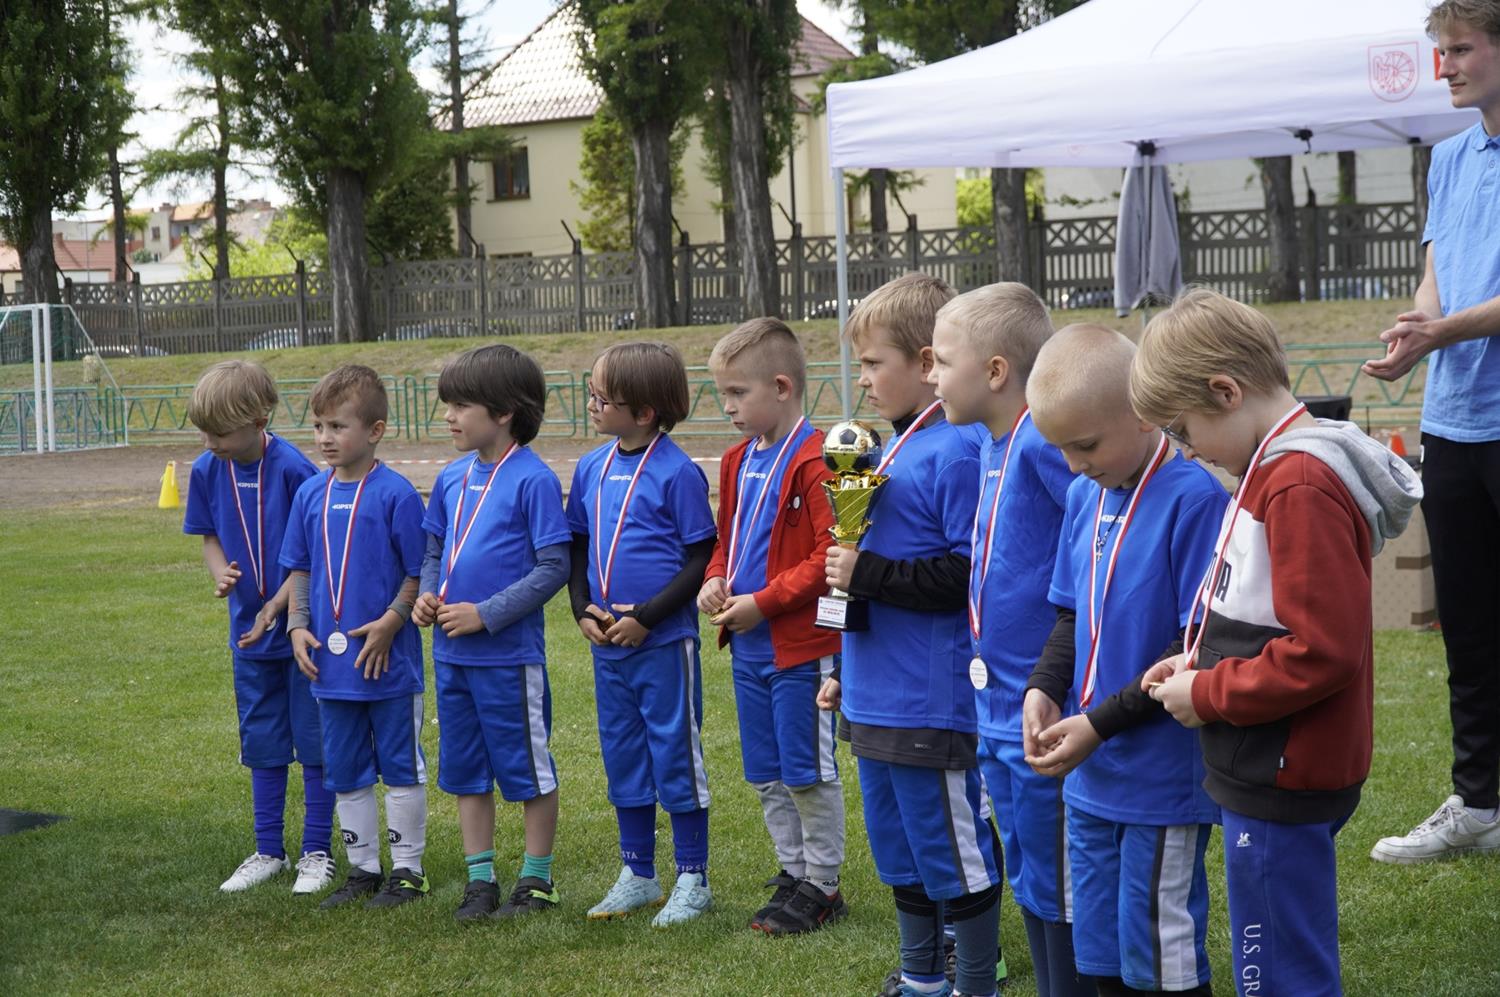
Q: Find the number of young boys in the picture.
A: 9